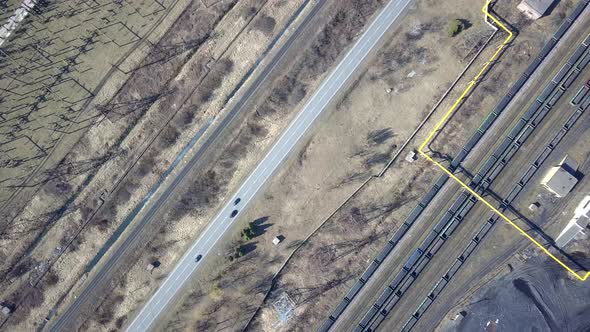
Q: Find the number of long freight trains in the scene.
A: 4